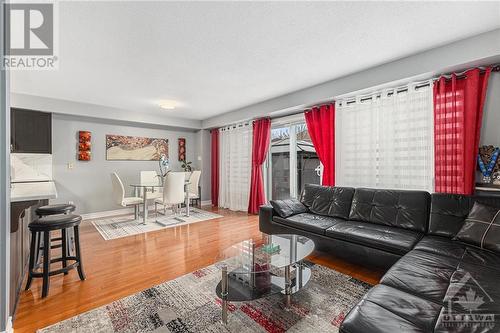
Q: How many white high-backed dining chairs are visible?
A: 4